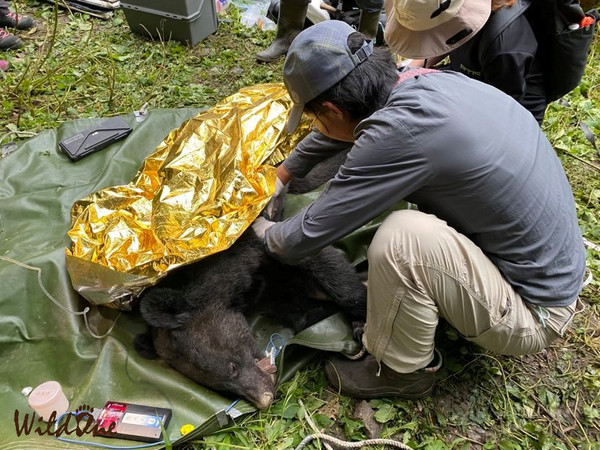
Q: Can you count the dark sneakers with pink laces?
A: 2